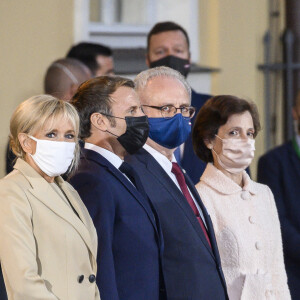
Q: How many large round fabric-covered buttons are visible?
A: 3